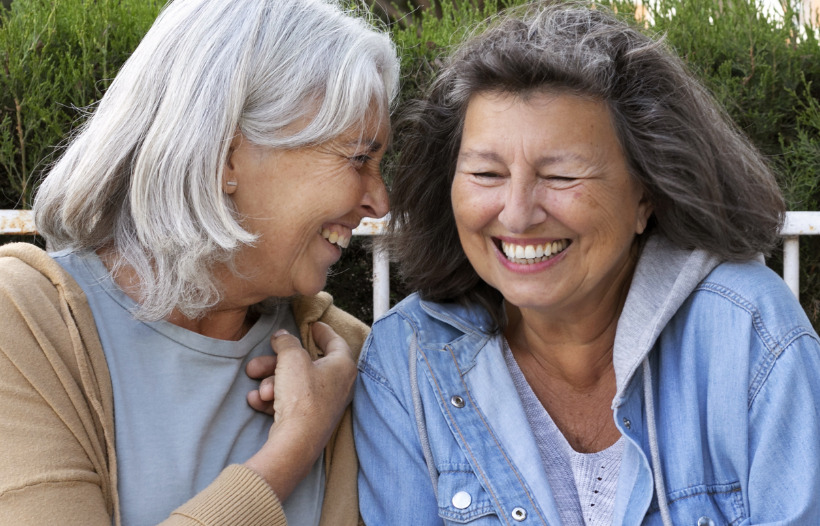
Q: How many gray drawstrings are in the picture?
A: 2